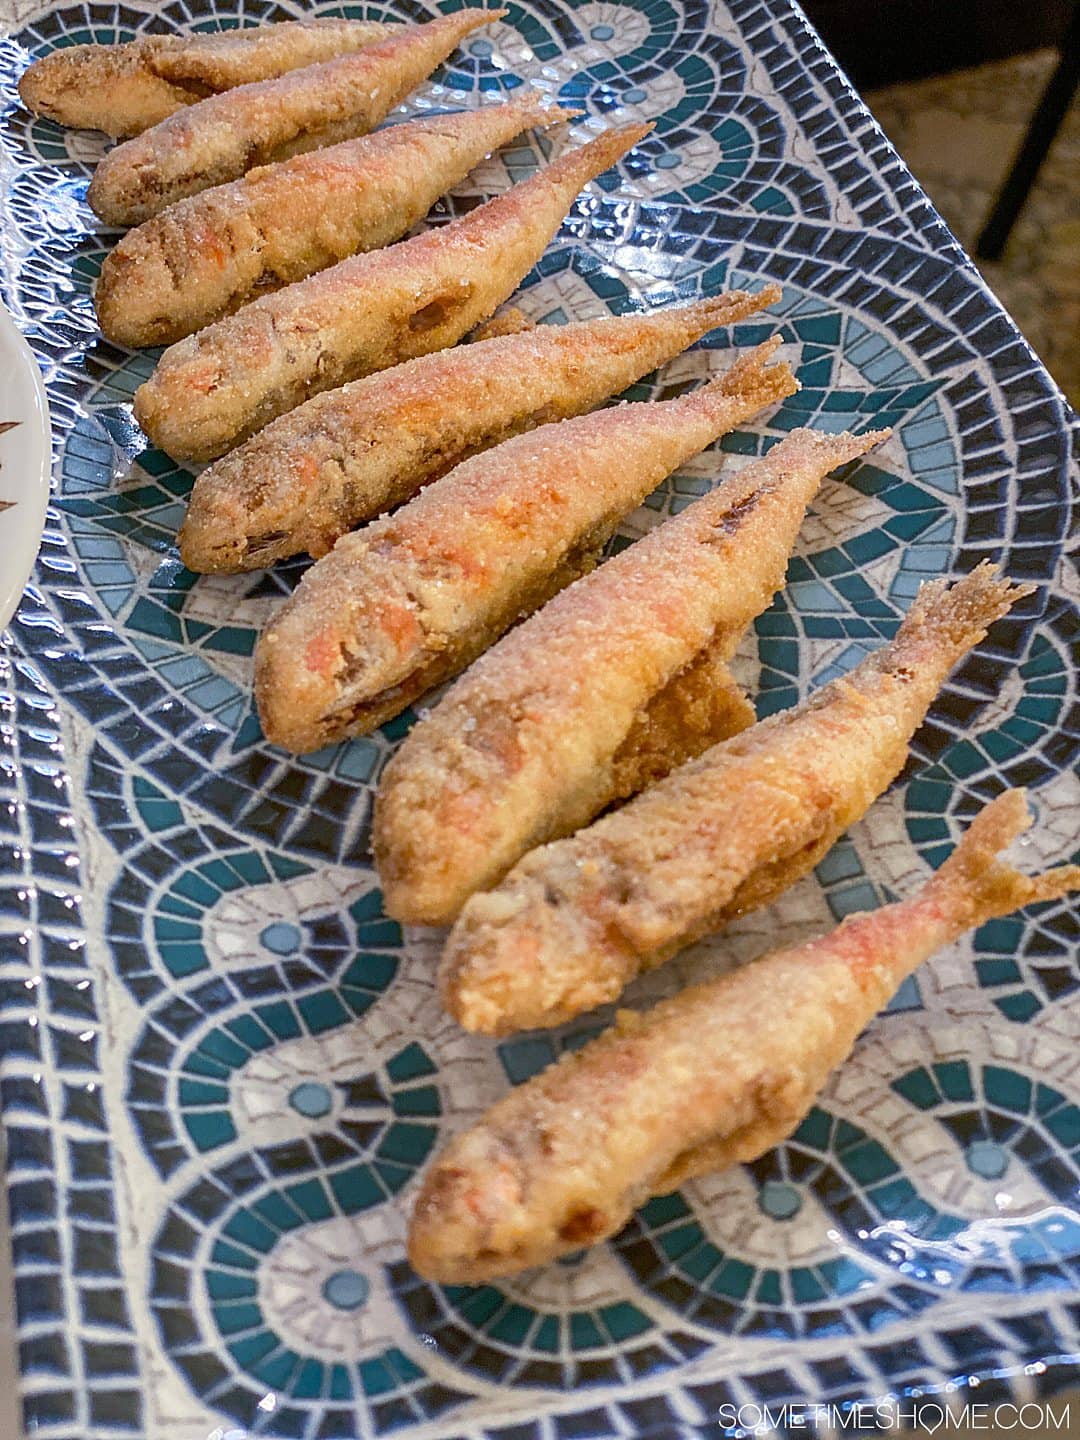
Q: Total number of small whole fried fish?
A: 9